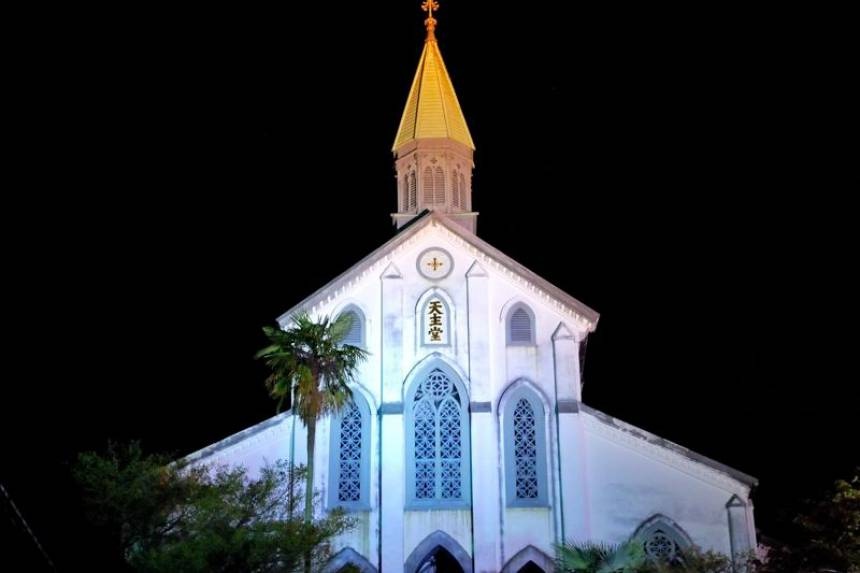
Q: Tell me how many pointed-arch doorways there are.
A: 3